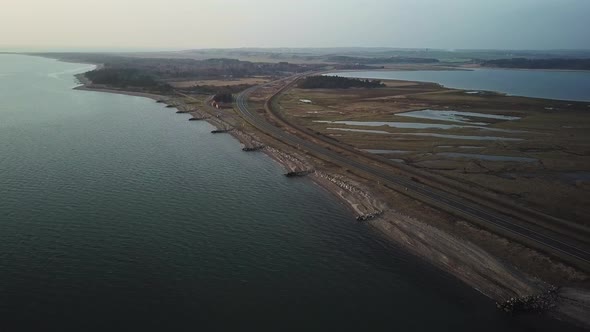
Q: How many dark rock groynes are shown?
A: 9